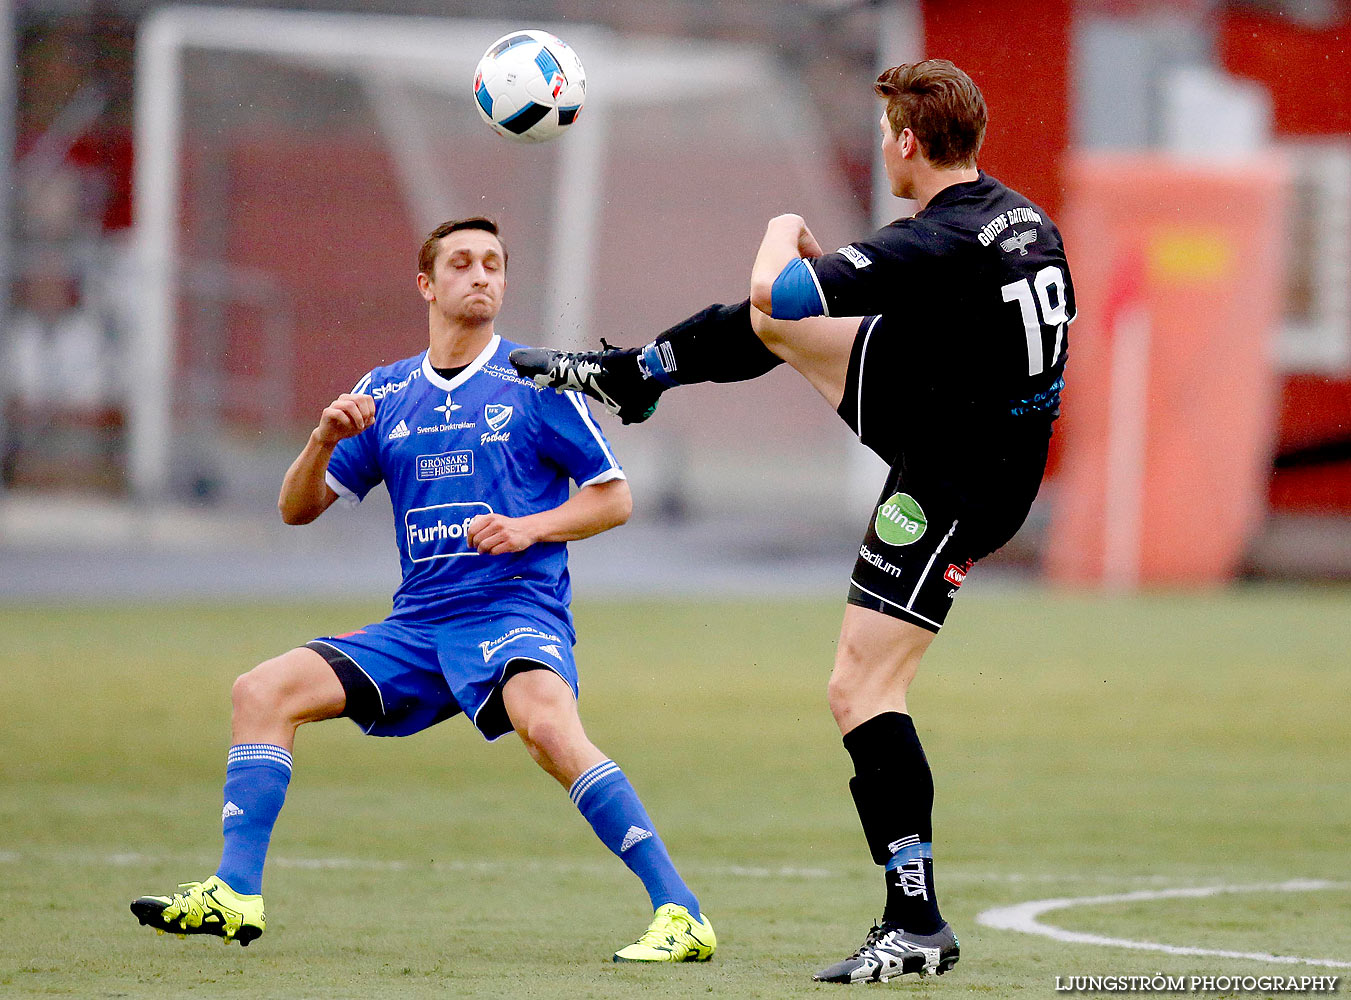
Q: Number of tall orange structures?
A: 1